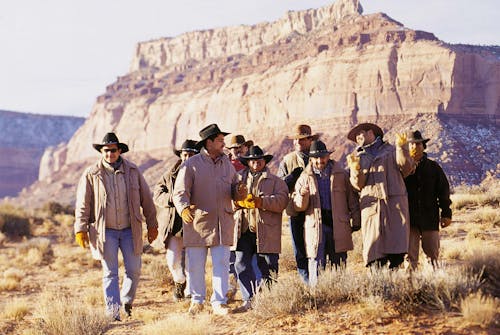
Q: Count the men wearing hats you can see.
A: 9